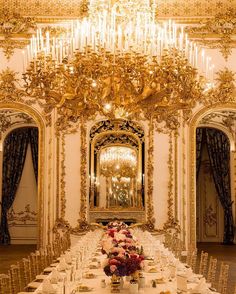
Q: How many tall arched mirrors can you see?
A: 1